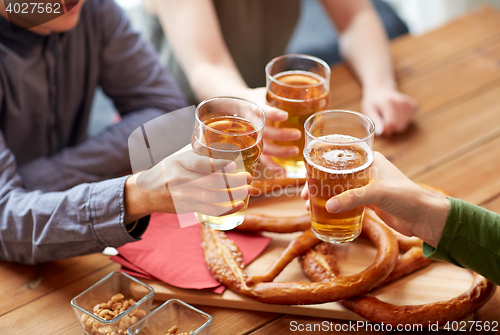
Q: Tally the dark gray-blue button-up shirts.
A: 1